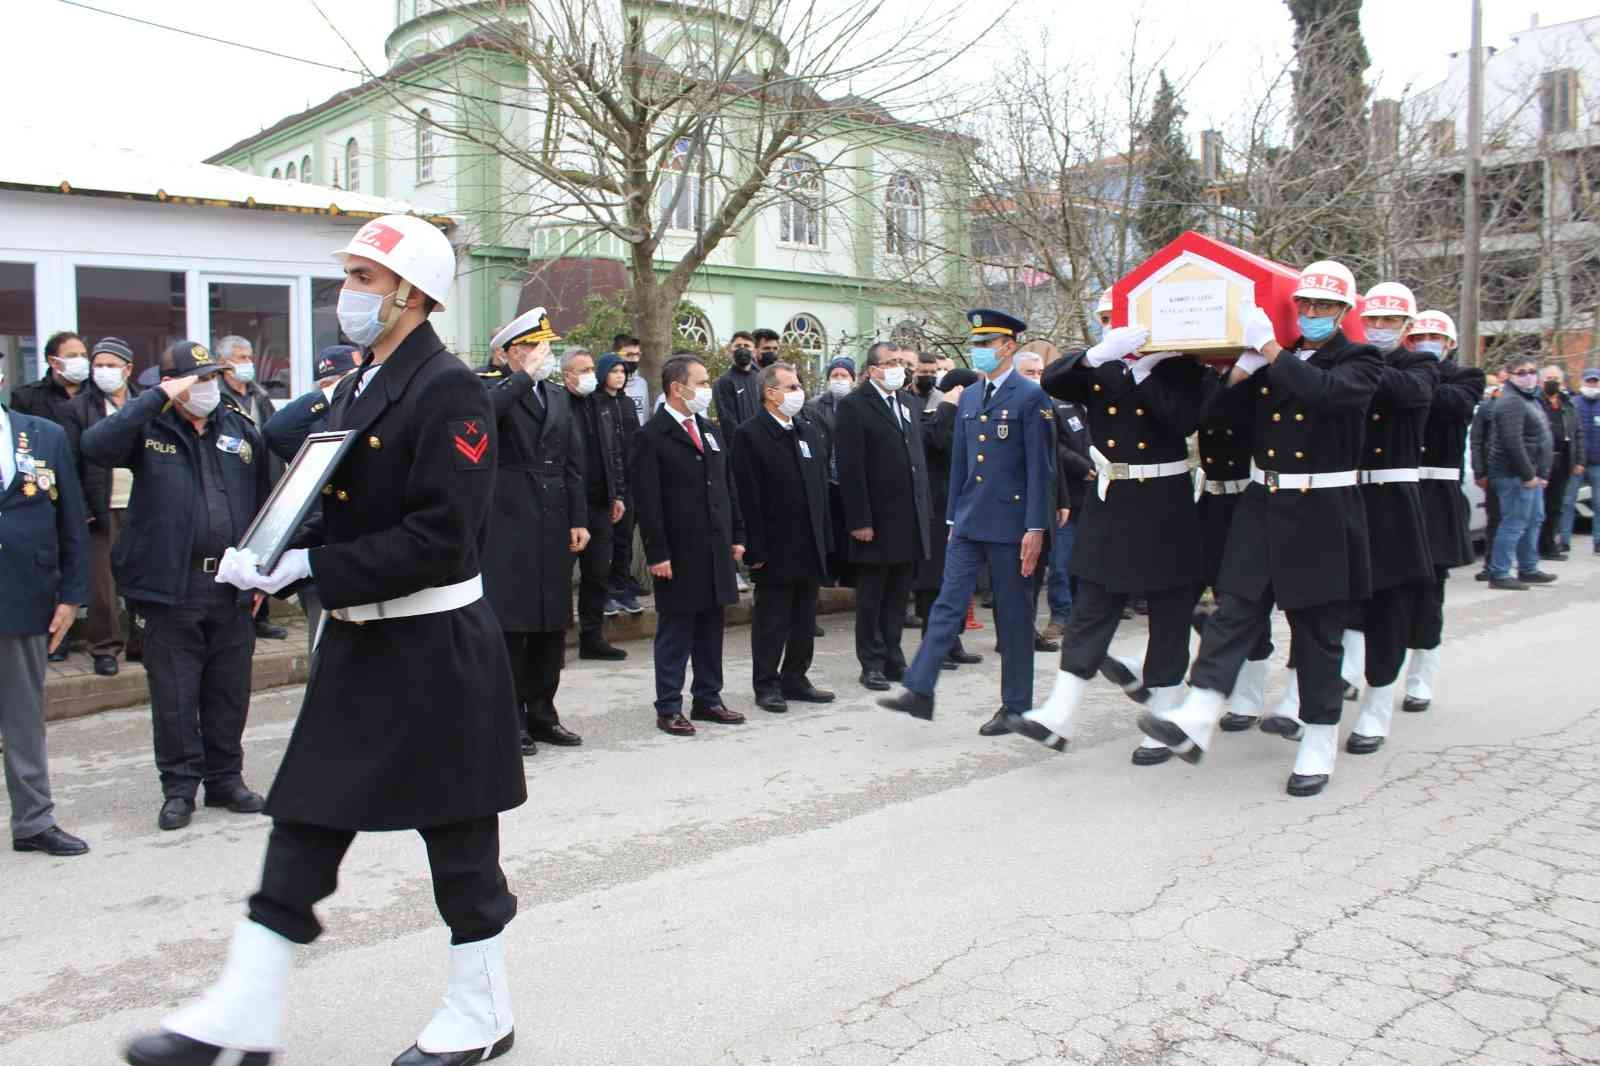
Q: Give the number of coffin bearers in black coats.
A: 5